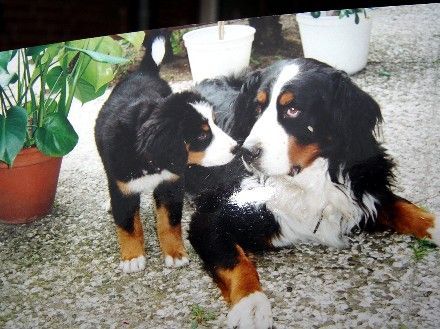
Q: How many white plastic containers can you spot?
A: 2